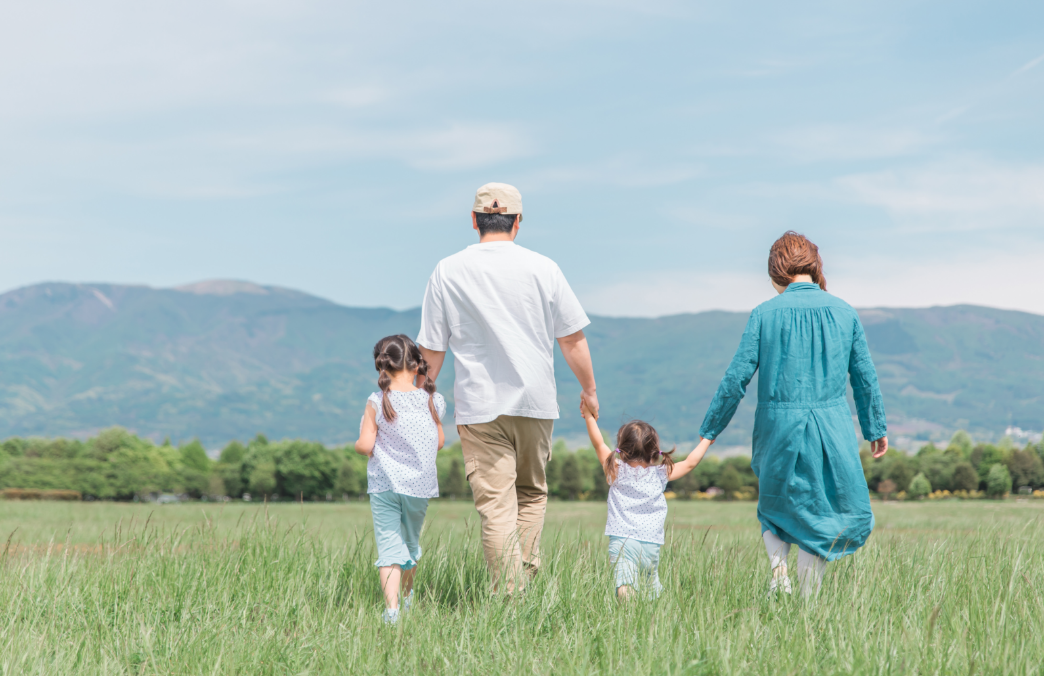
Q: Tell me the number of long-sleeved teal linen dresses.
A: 1